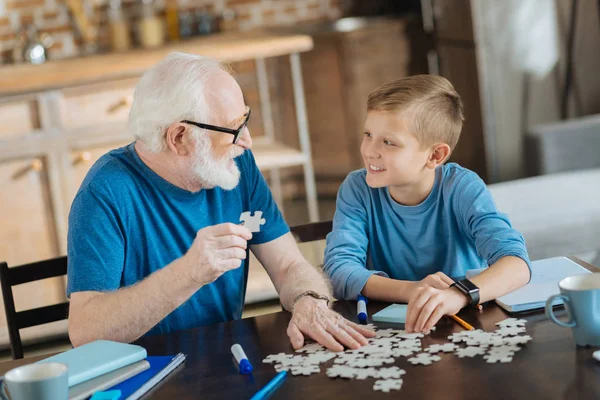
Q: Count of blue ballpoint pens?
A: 1